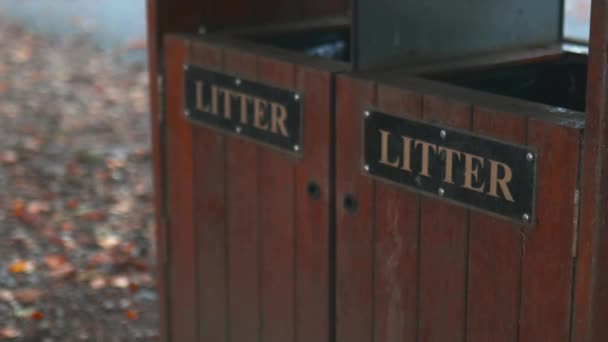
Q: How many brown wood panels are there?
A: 10